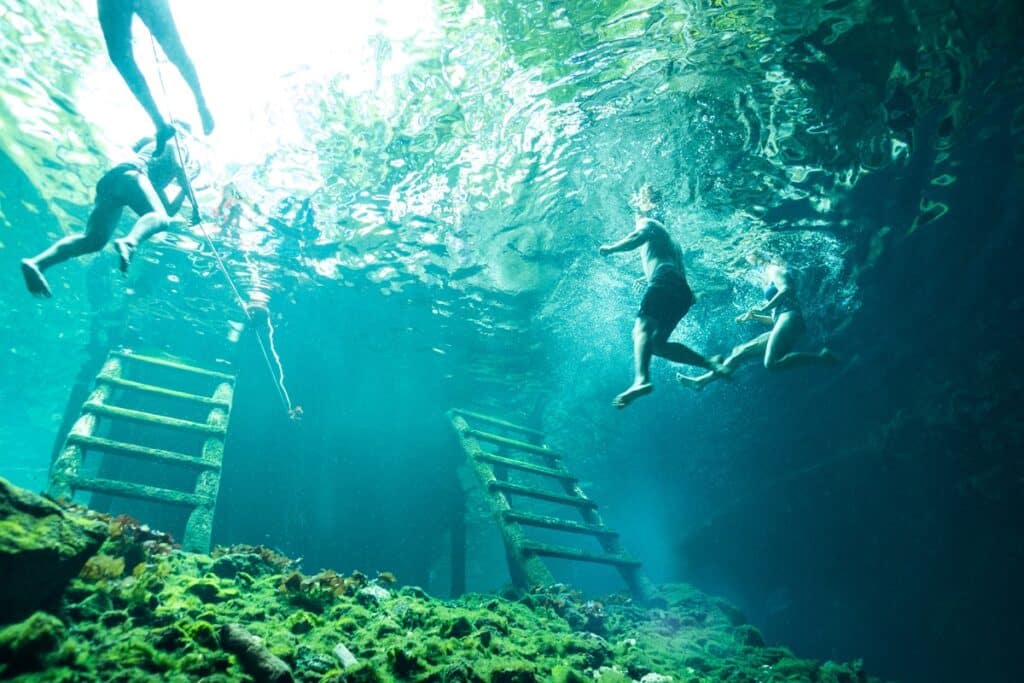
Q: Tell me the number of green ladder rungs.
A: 11